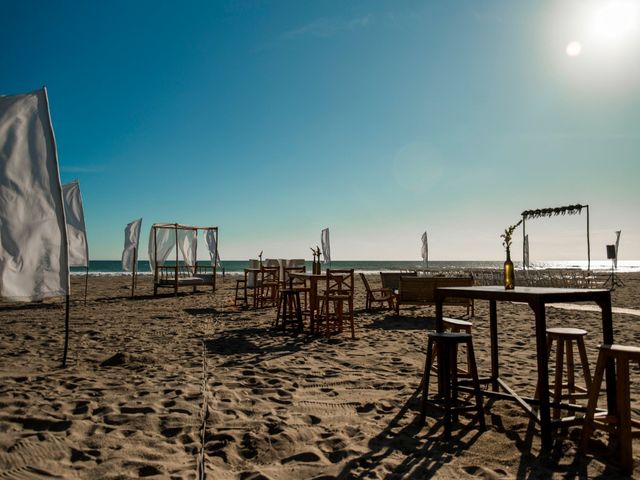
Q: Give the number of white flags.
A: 7